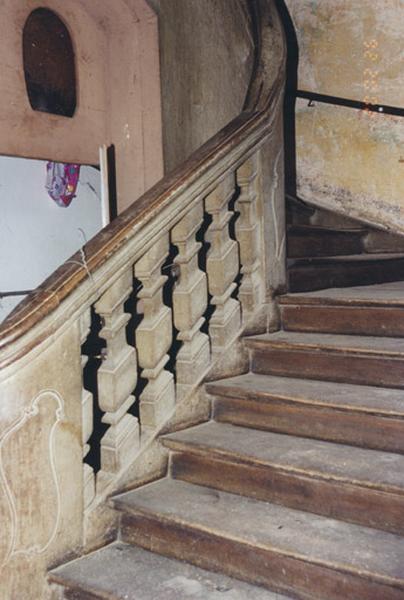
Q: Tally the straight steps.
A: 6